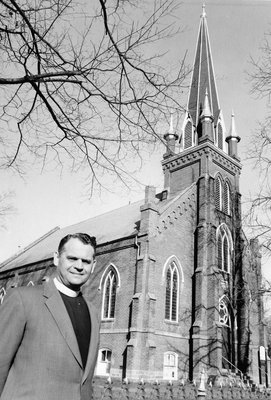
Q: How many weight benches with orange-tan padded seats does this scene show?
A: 0